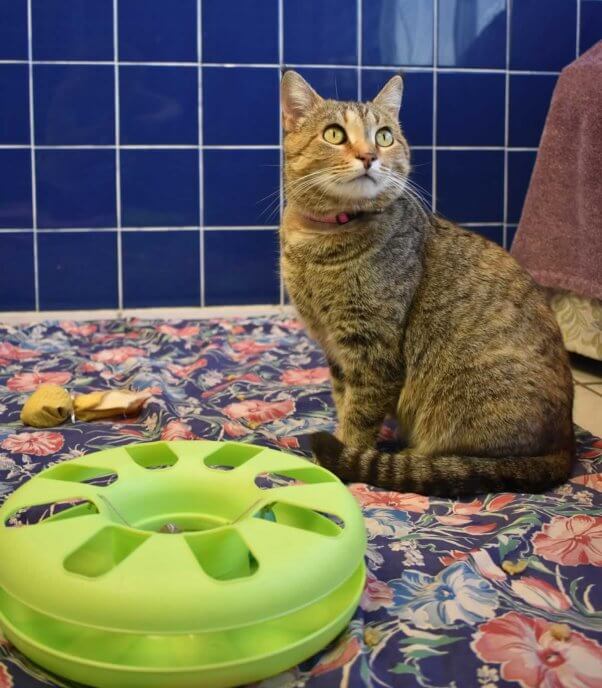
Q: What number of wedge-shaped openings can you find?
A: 8